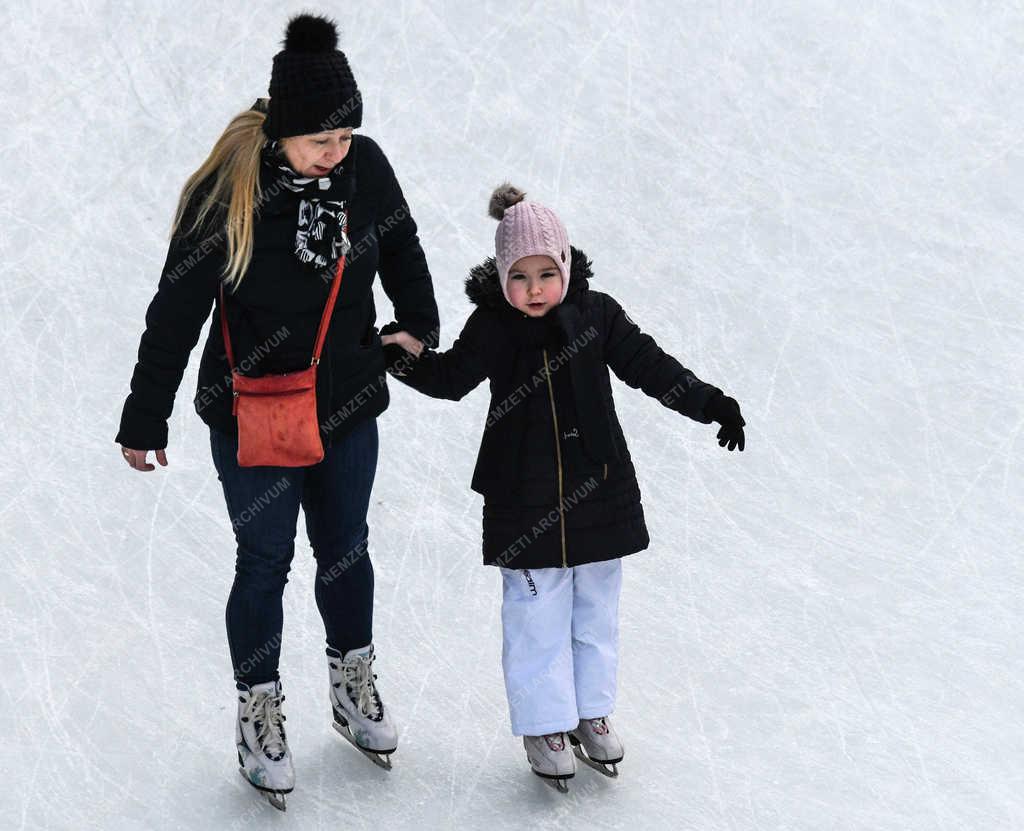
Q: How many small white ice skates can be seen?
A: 2